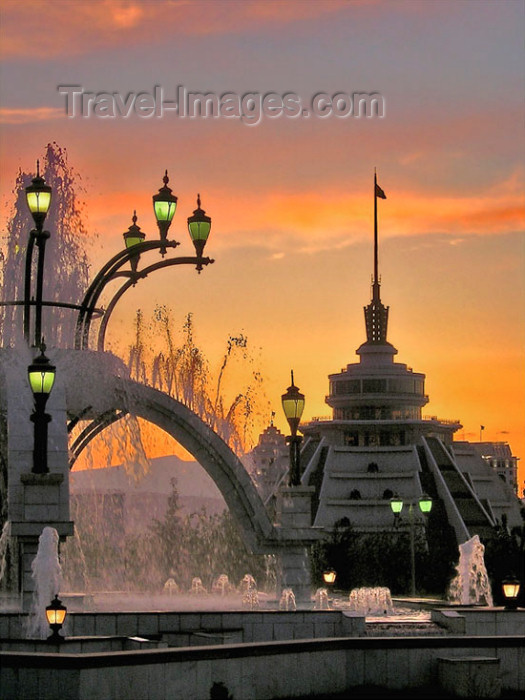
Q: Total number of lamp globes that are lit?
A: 11